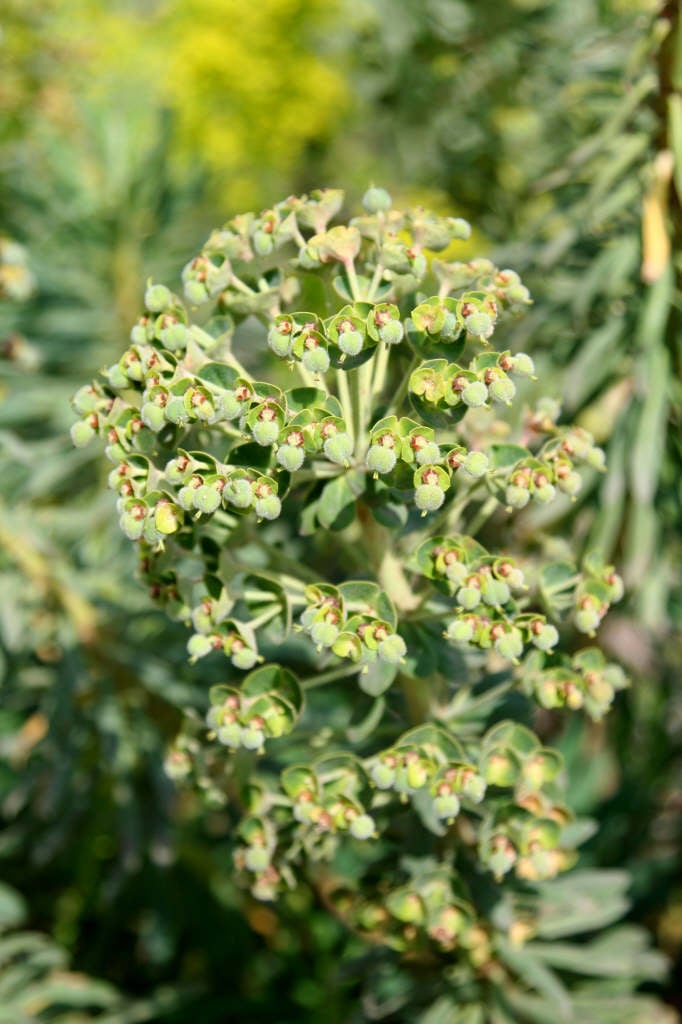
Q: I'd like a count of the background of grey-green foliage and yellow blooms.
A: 1